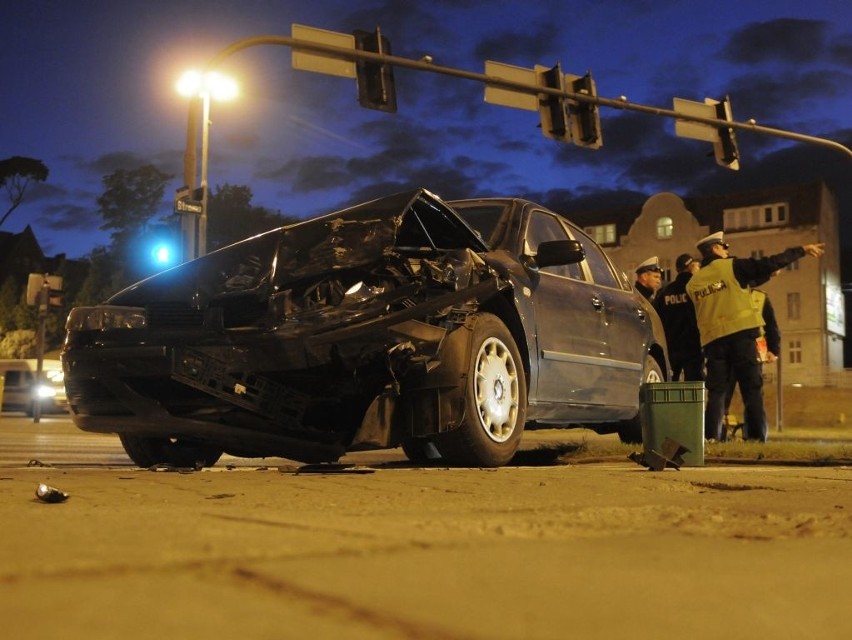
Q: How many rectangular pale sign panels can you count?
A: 3